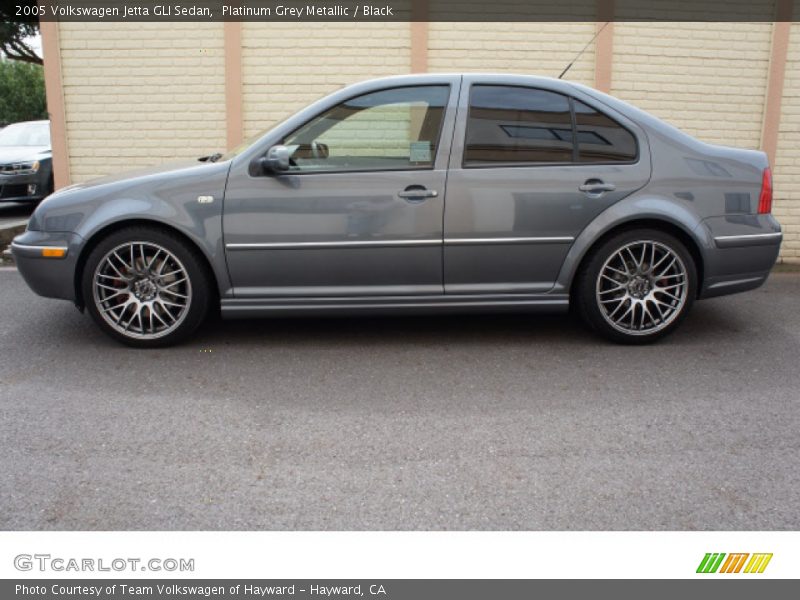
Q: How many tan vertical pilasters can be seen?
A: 5